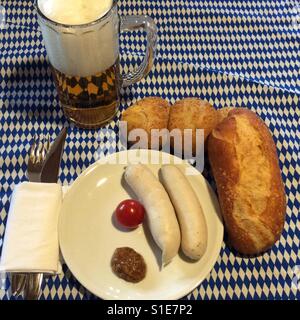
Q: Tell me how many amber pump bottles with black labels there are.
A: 0